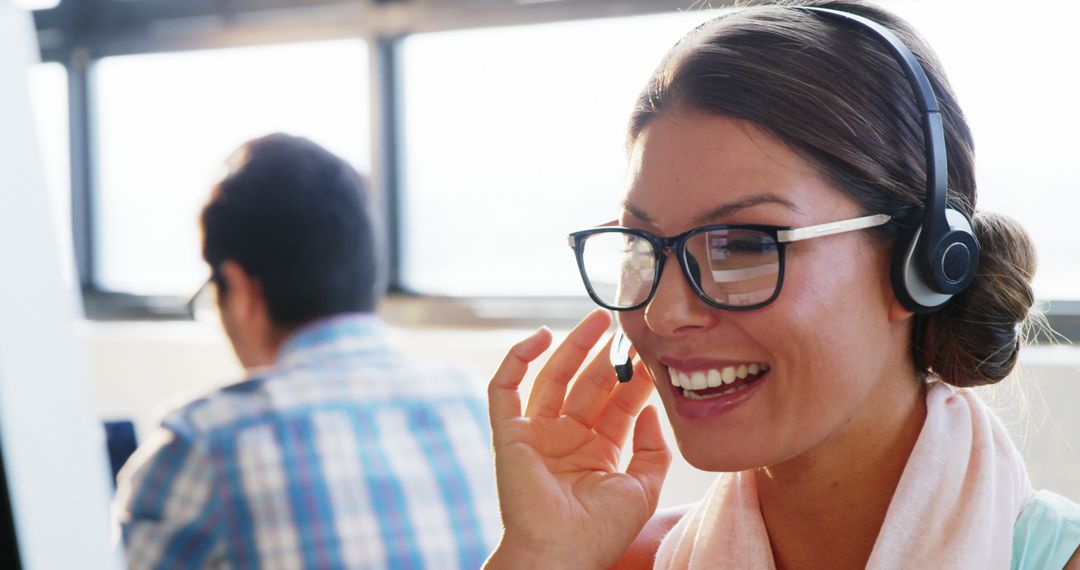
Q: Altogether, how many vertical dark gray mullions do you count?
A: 2